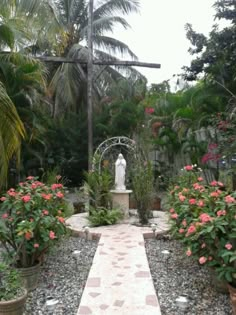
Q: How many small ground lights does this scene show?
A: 6